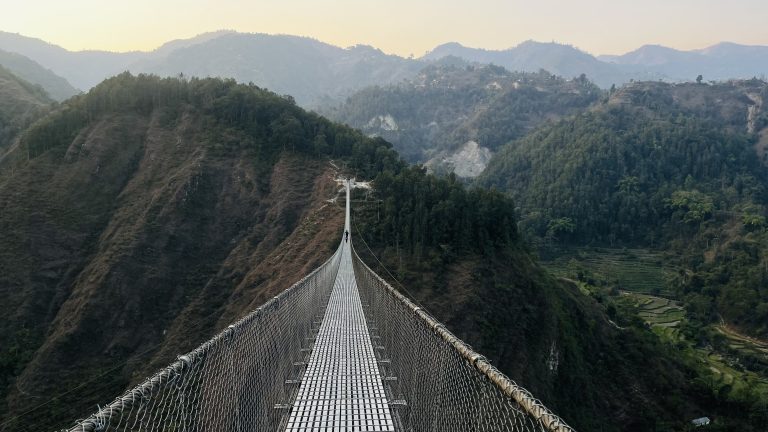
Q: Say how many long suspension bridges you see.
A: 1